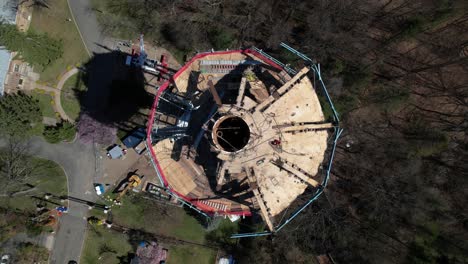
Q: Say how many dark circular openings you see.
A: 1